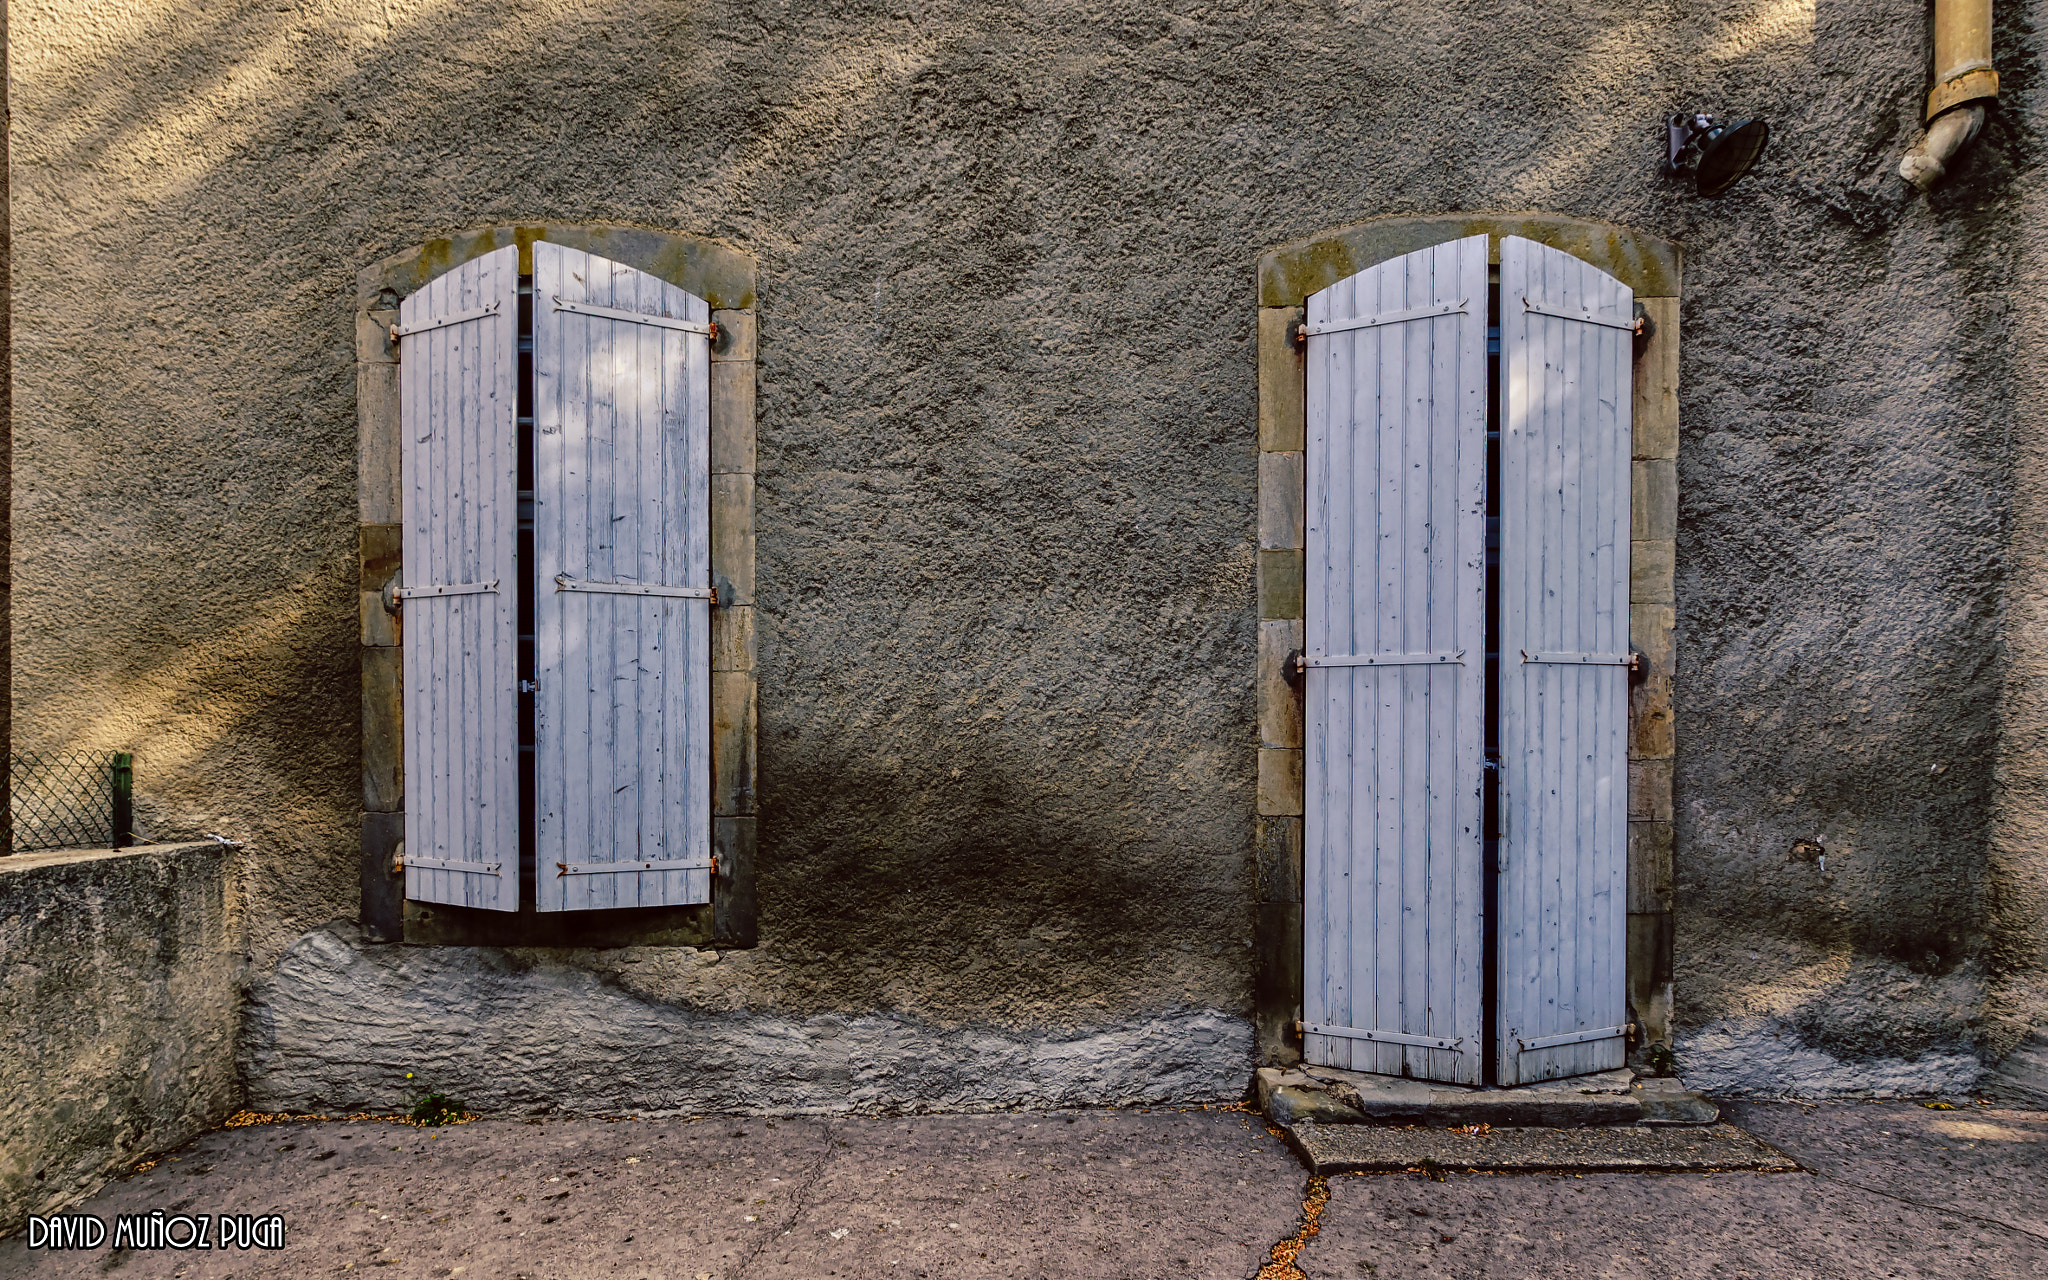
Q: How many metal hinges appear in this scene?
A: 12